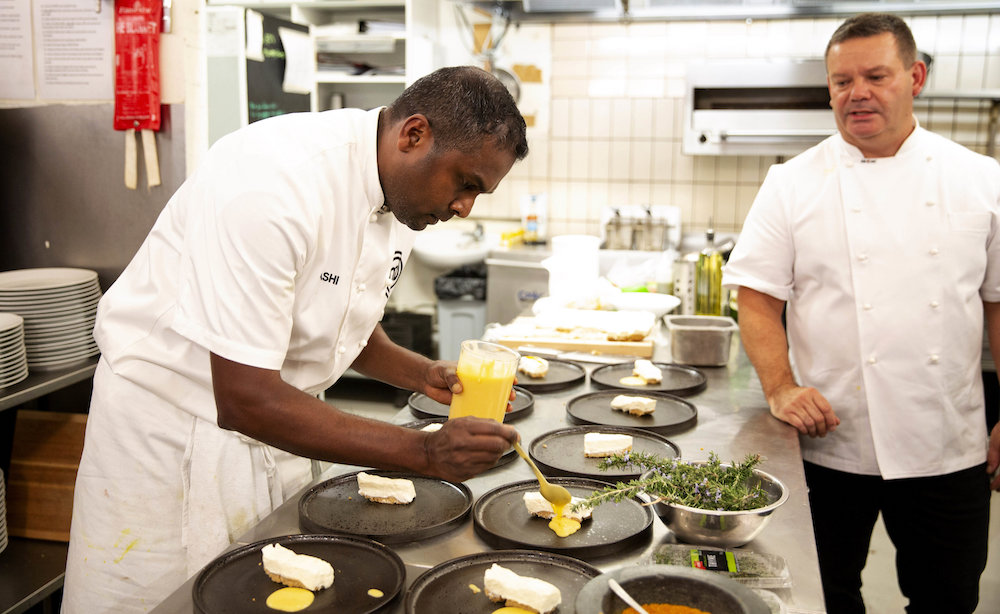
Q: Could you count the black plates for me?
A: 10